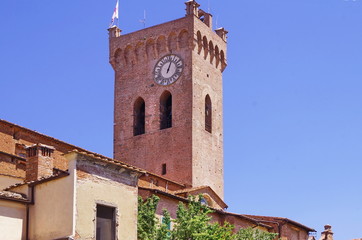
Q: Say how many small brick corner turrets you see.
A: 3